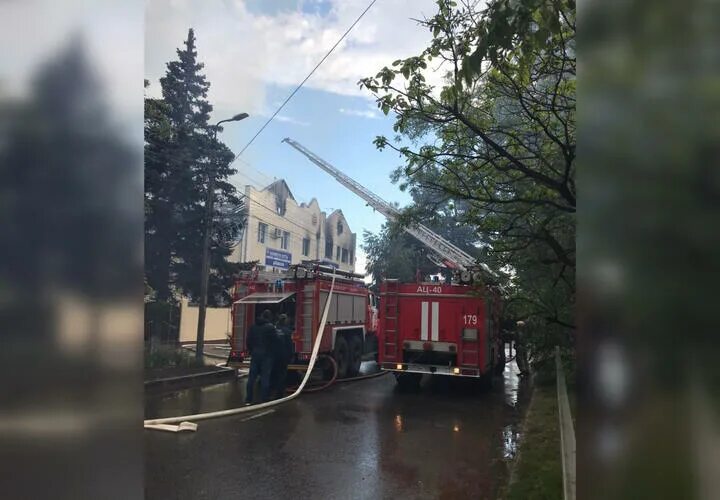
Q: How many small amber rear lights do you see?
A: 2